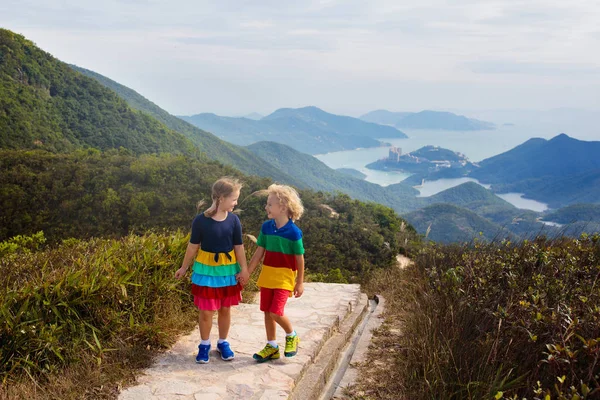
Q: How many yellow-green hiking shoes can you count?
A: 2